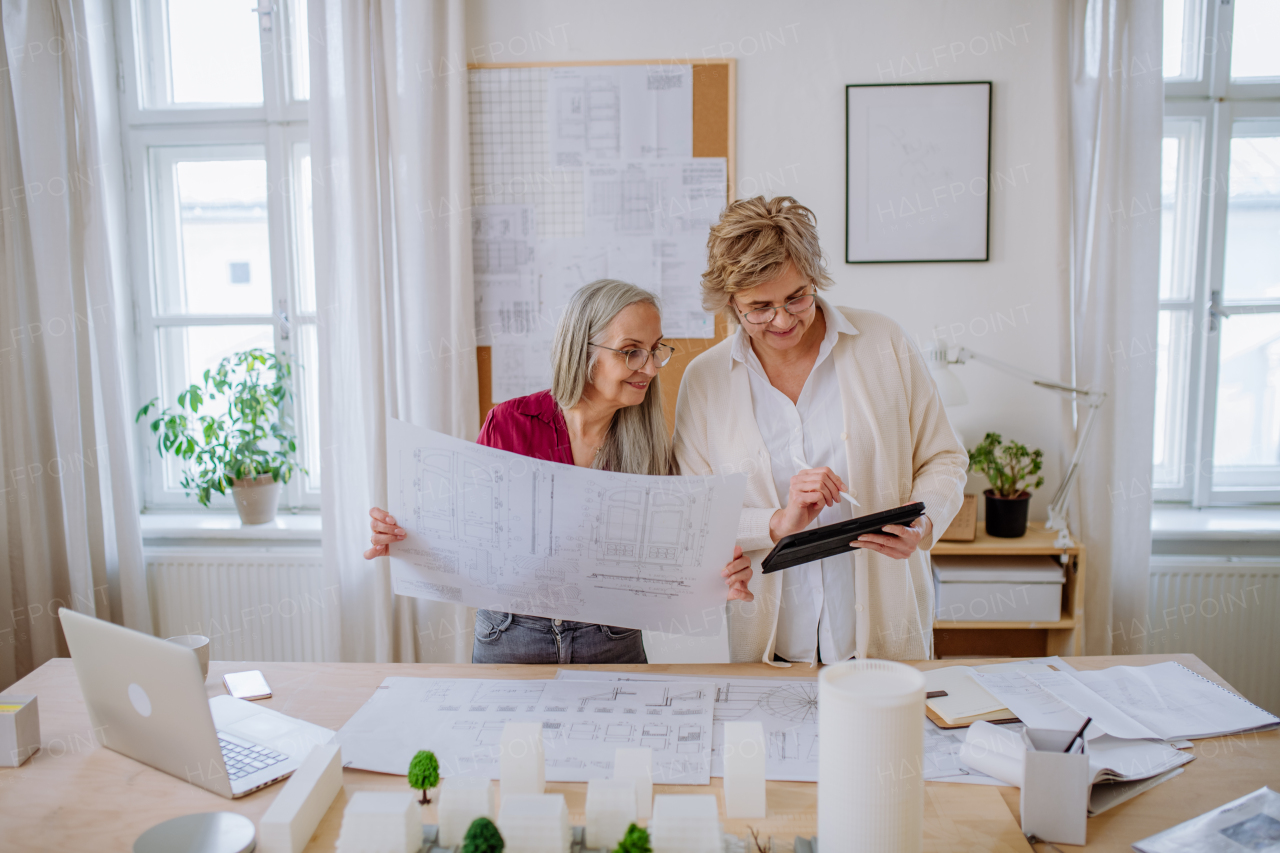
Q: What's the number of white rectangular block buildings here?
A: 9